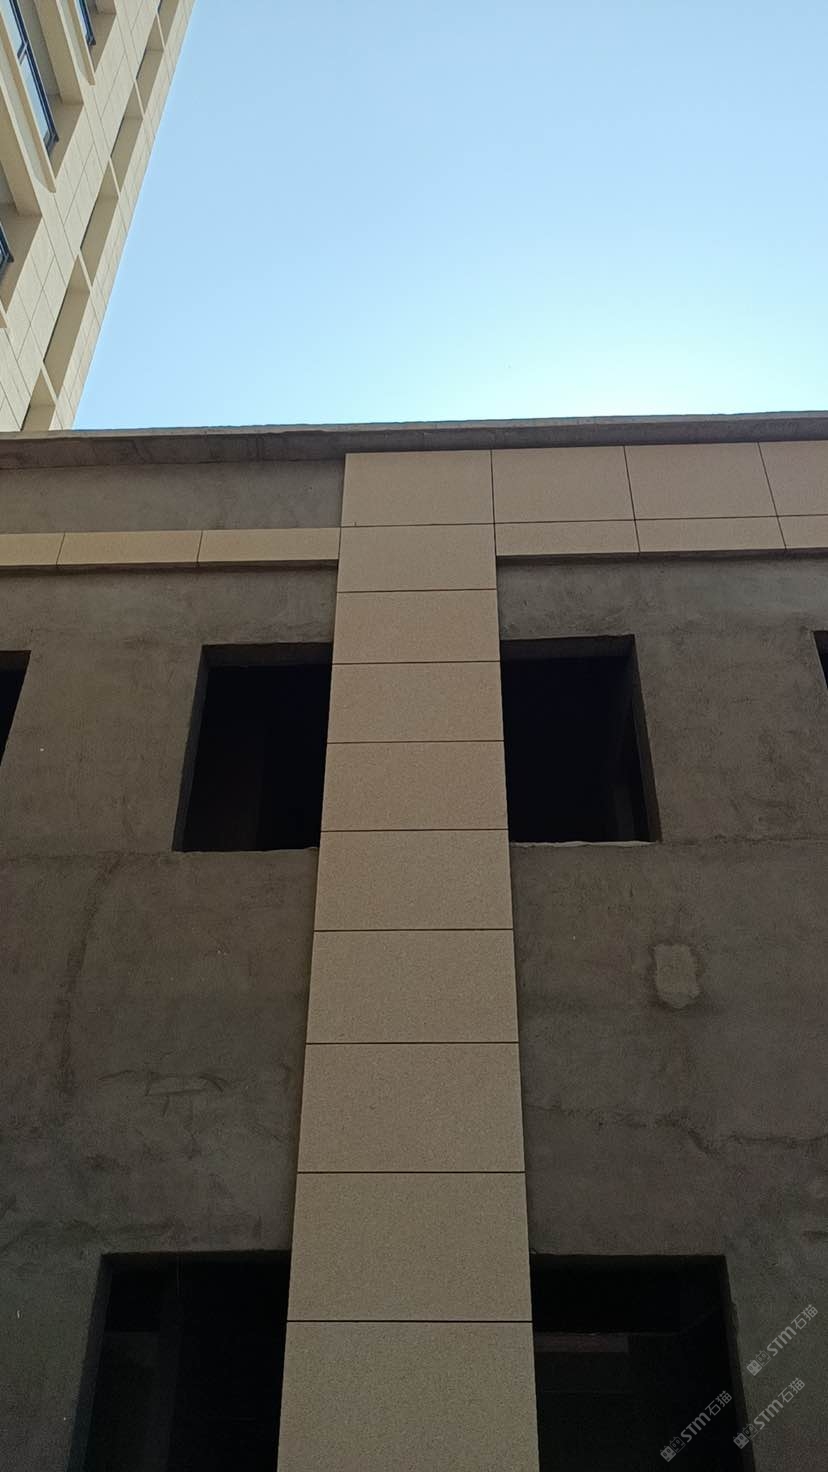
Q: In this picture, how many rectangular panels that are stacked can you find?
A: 10